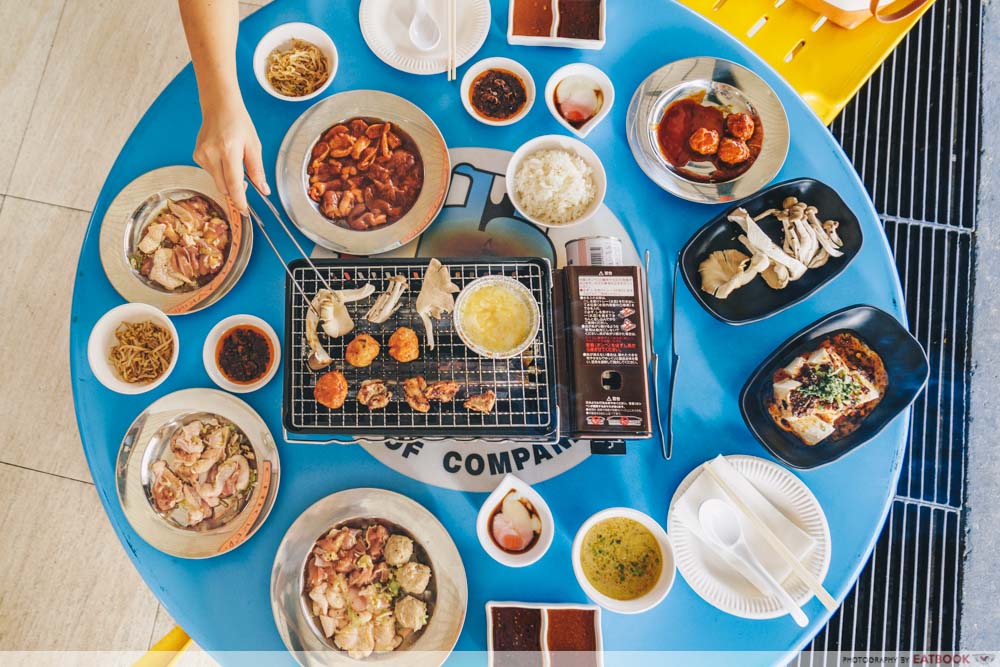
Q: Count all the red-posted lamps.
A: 0